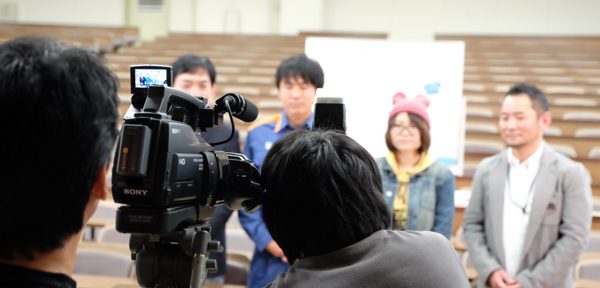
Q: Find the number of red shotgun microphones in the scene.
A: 0